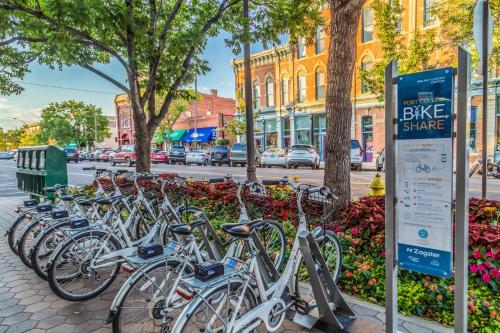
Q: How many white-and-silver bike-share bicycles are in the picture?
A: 6